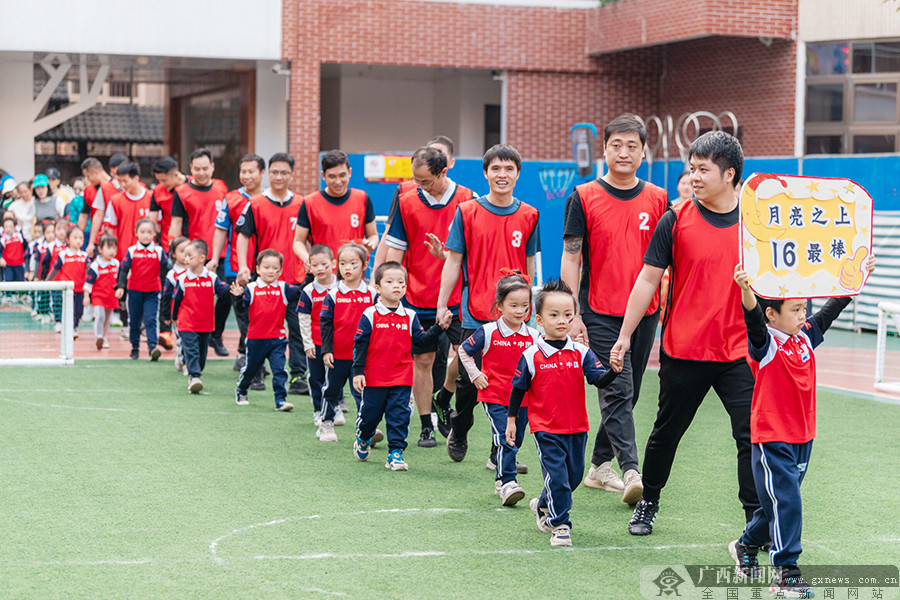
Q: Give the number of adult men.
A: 13